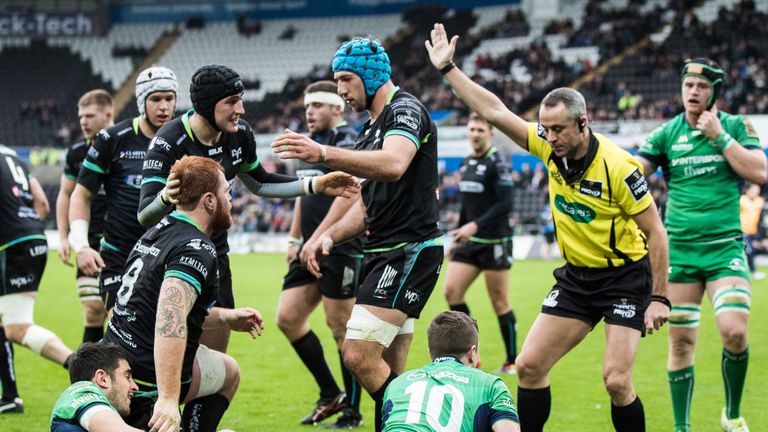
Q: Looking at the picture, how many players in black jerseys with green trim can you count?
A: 8